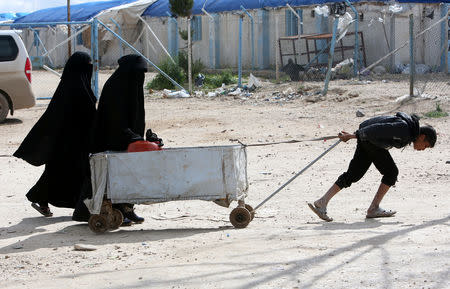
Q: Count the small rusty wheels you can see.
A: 4